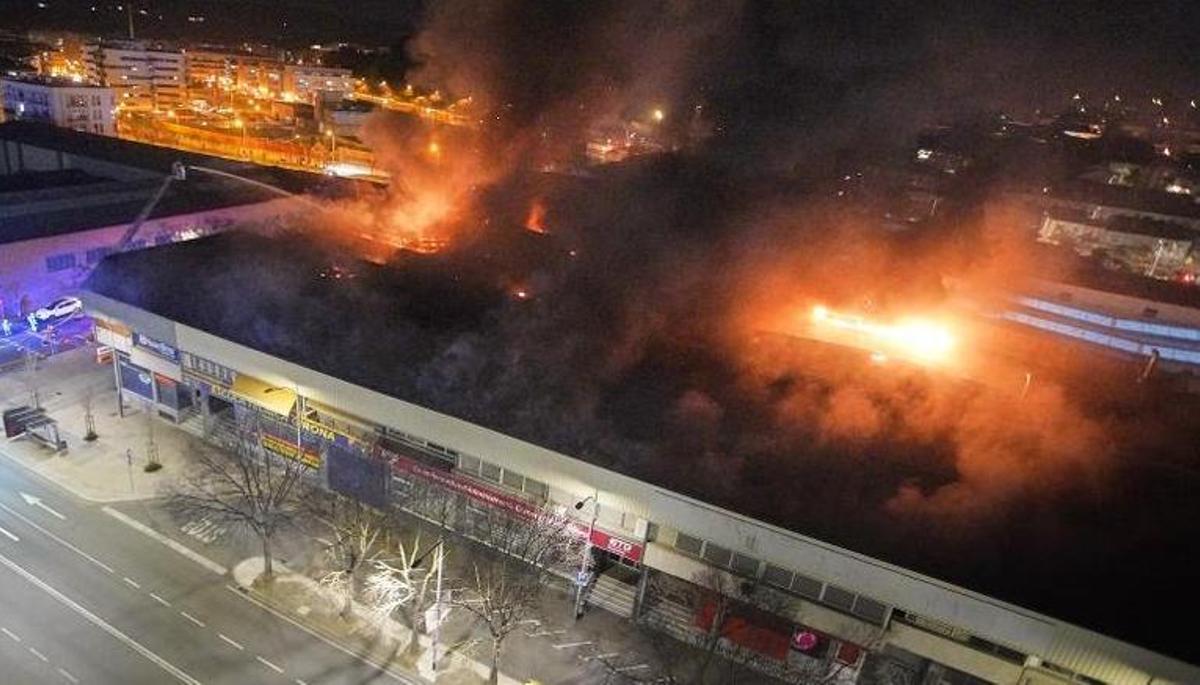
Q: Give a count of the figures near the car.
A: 2